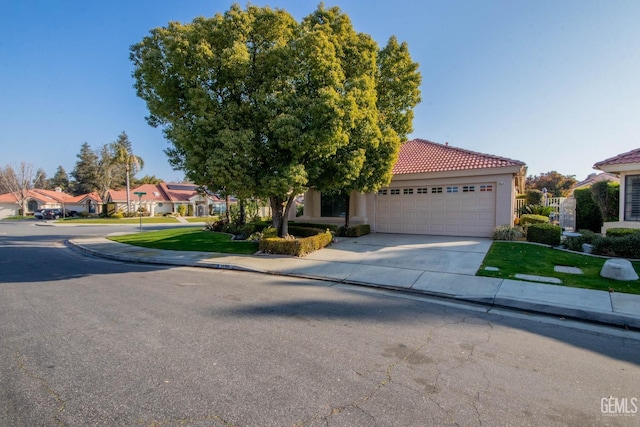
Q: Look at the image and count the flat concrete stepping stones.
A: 3